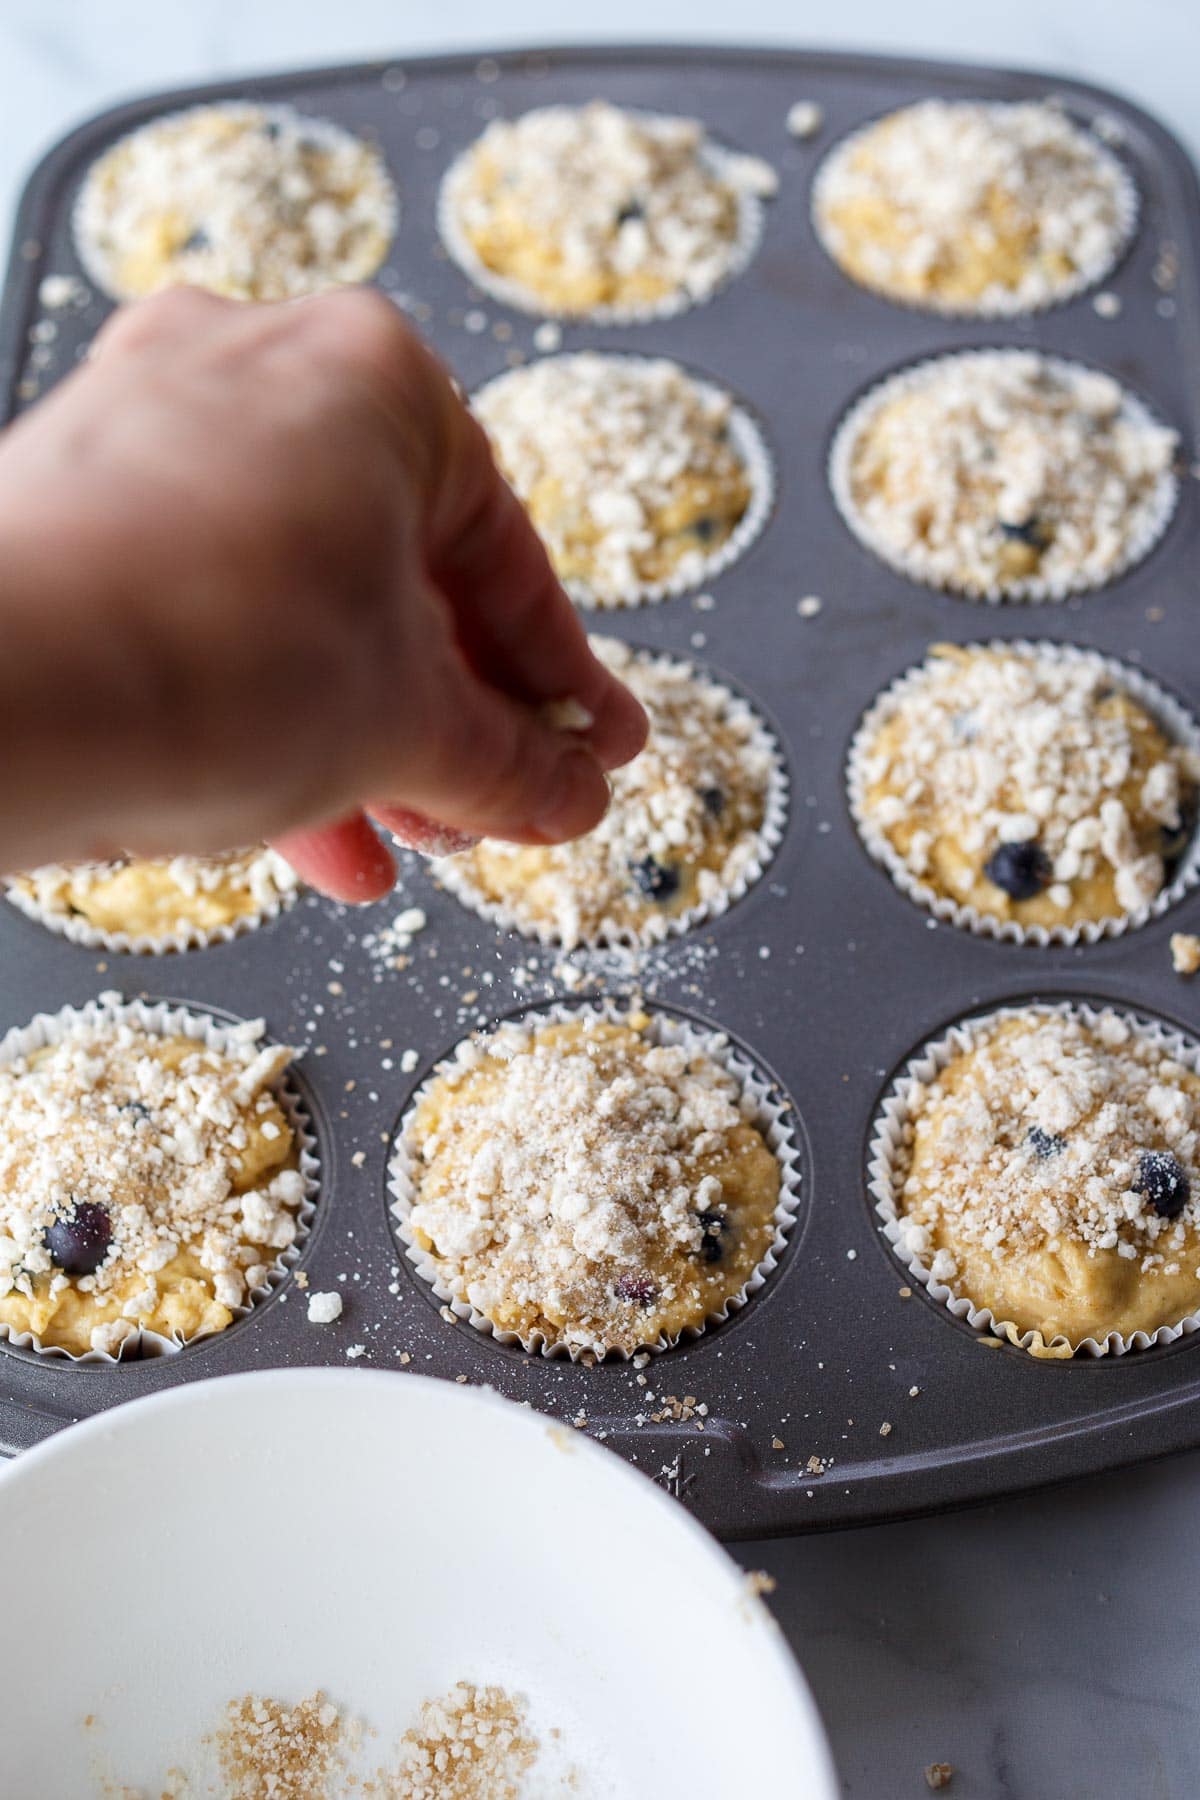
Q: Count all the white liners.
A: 11